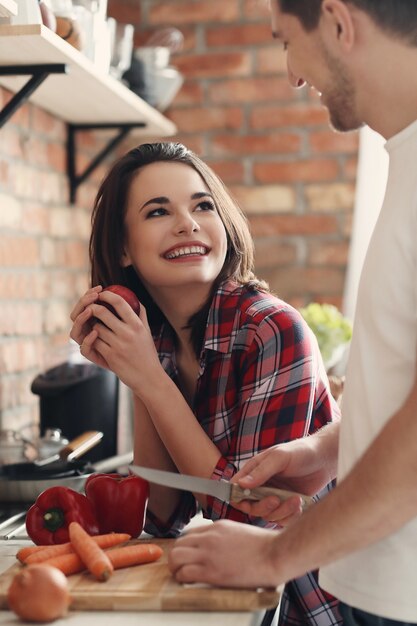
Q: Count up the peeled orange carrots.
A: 4